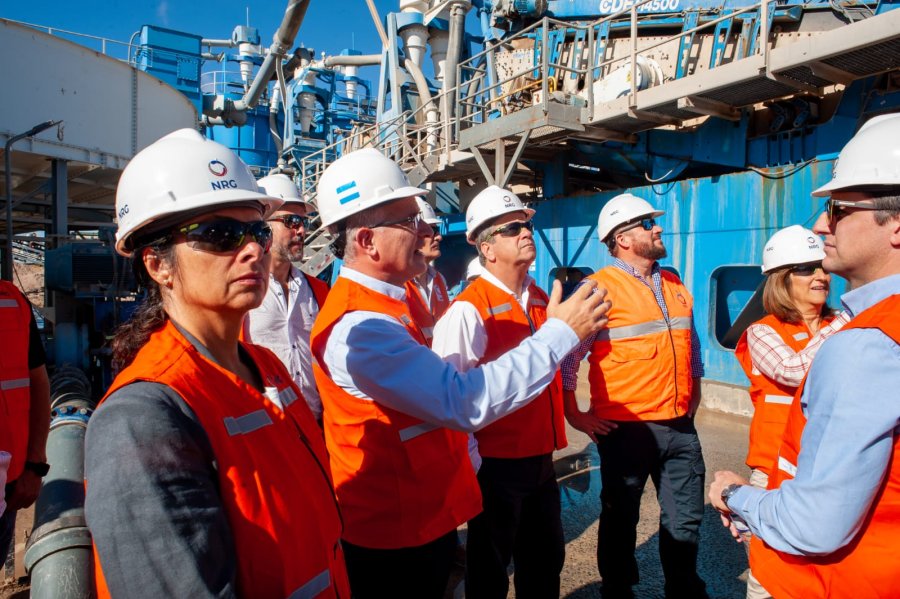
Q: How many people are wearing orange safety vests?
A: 9